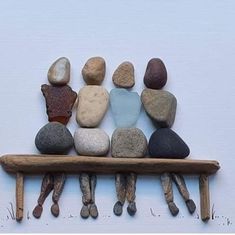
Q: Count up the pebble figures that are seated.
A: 4